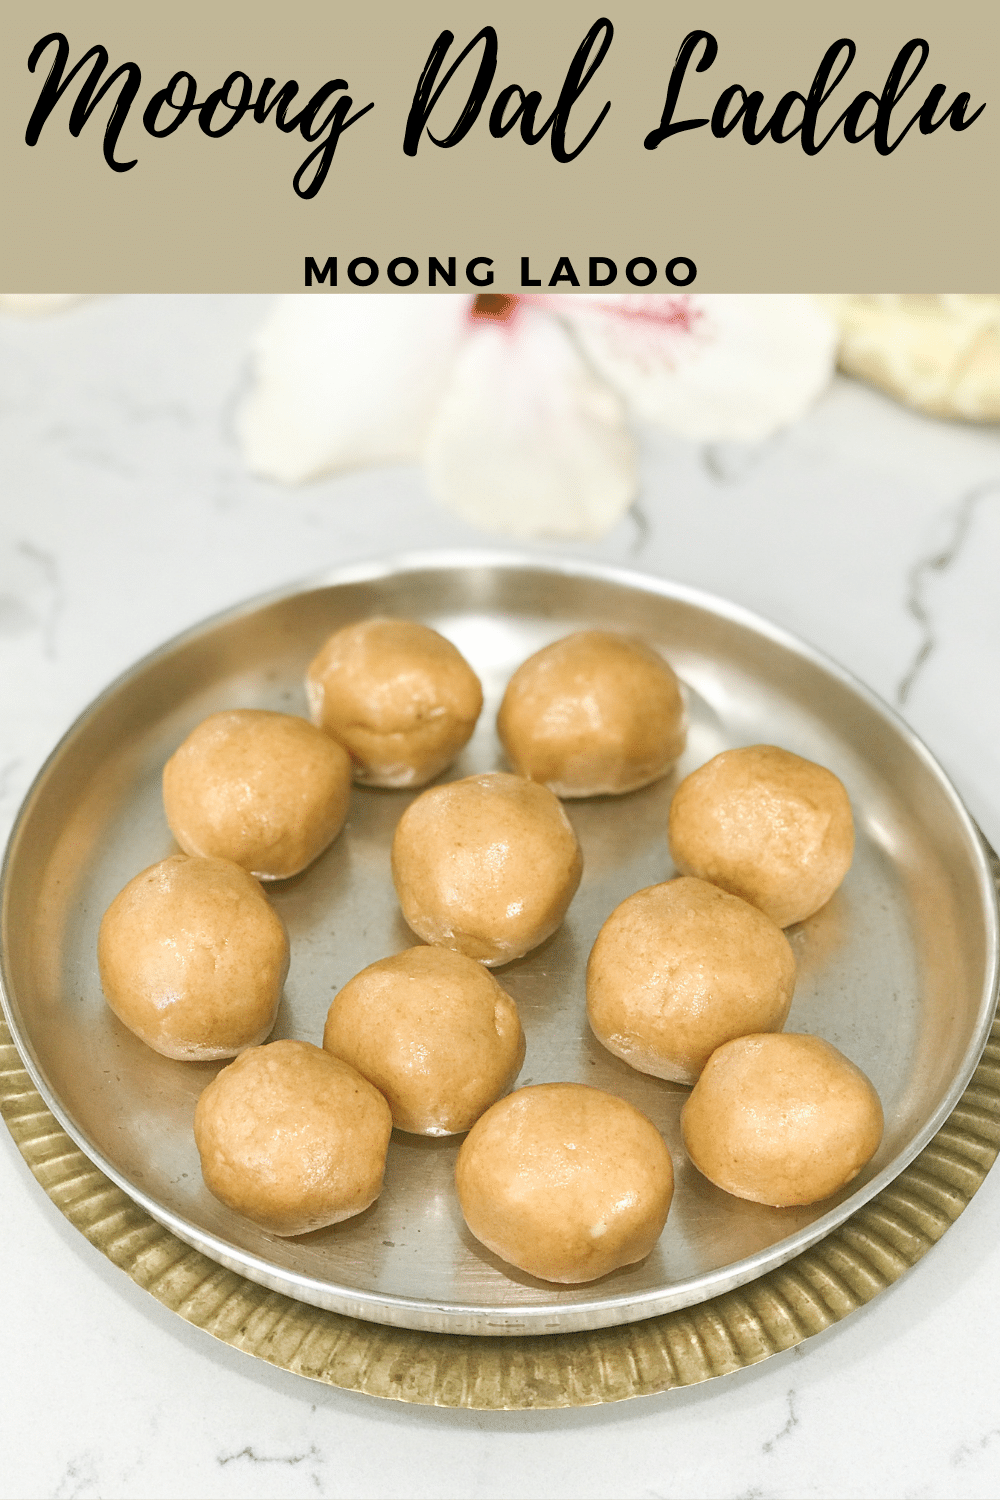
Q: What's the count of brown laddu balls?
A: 11